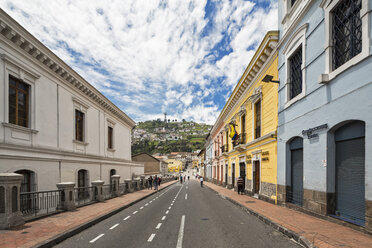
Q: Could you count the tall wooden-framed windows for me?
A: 3